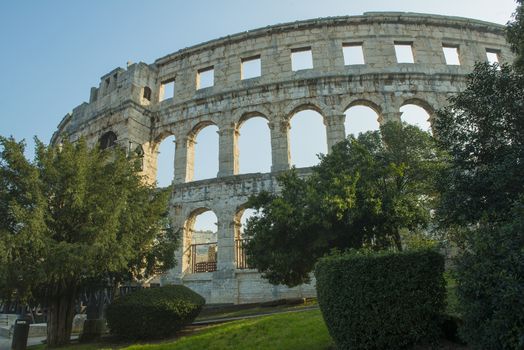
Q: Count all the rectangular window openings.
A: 8